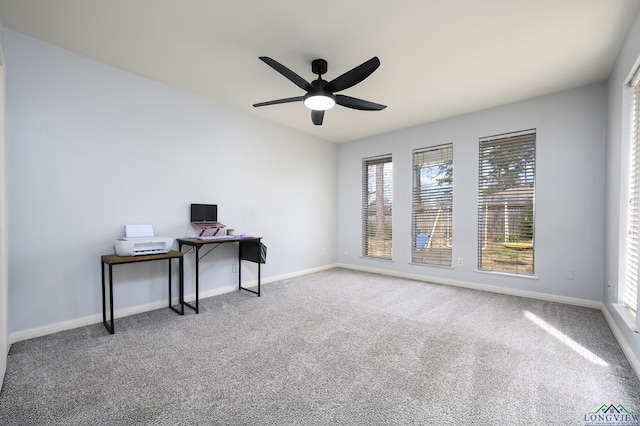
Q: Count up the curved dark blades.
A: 5